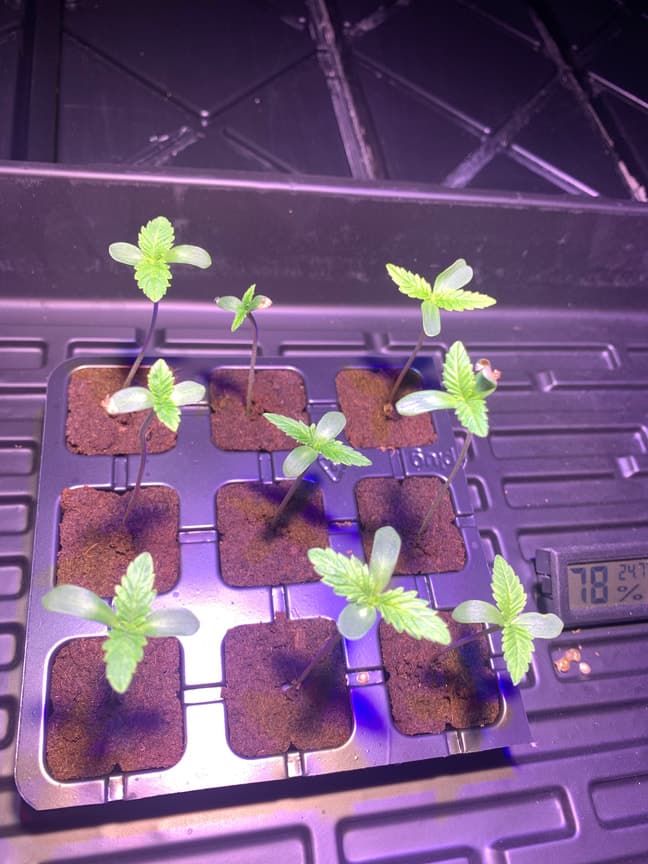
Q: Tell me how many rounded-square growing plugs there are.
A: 9